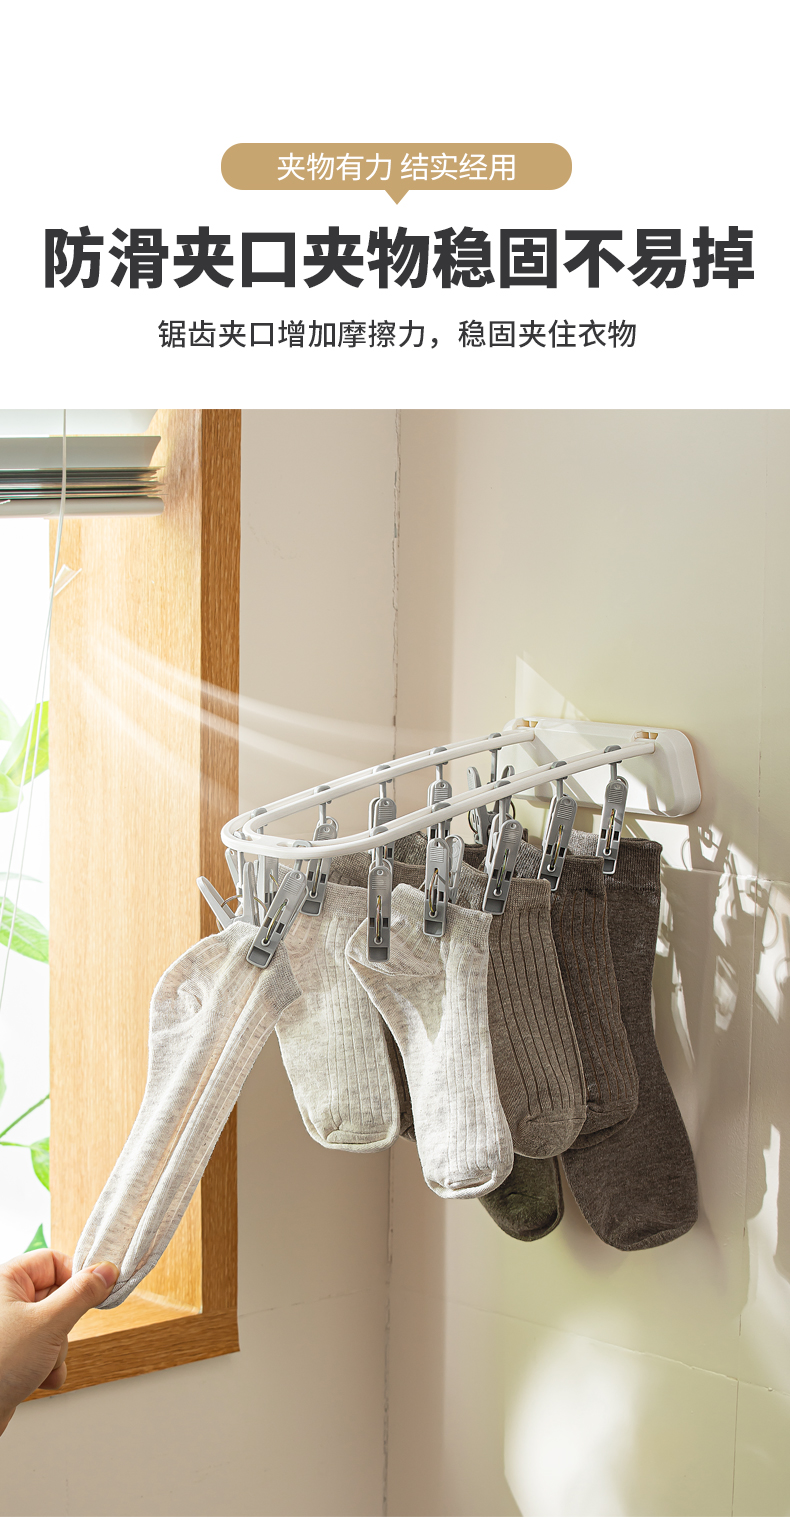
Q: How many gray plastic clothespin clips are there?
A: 12